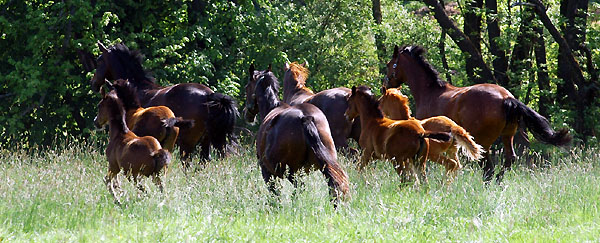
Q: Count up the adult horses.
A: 4